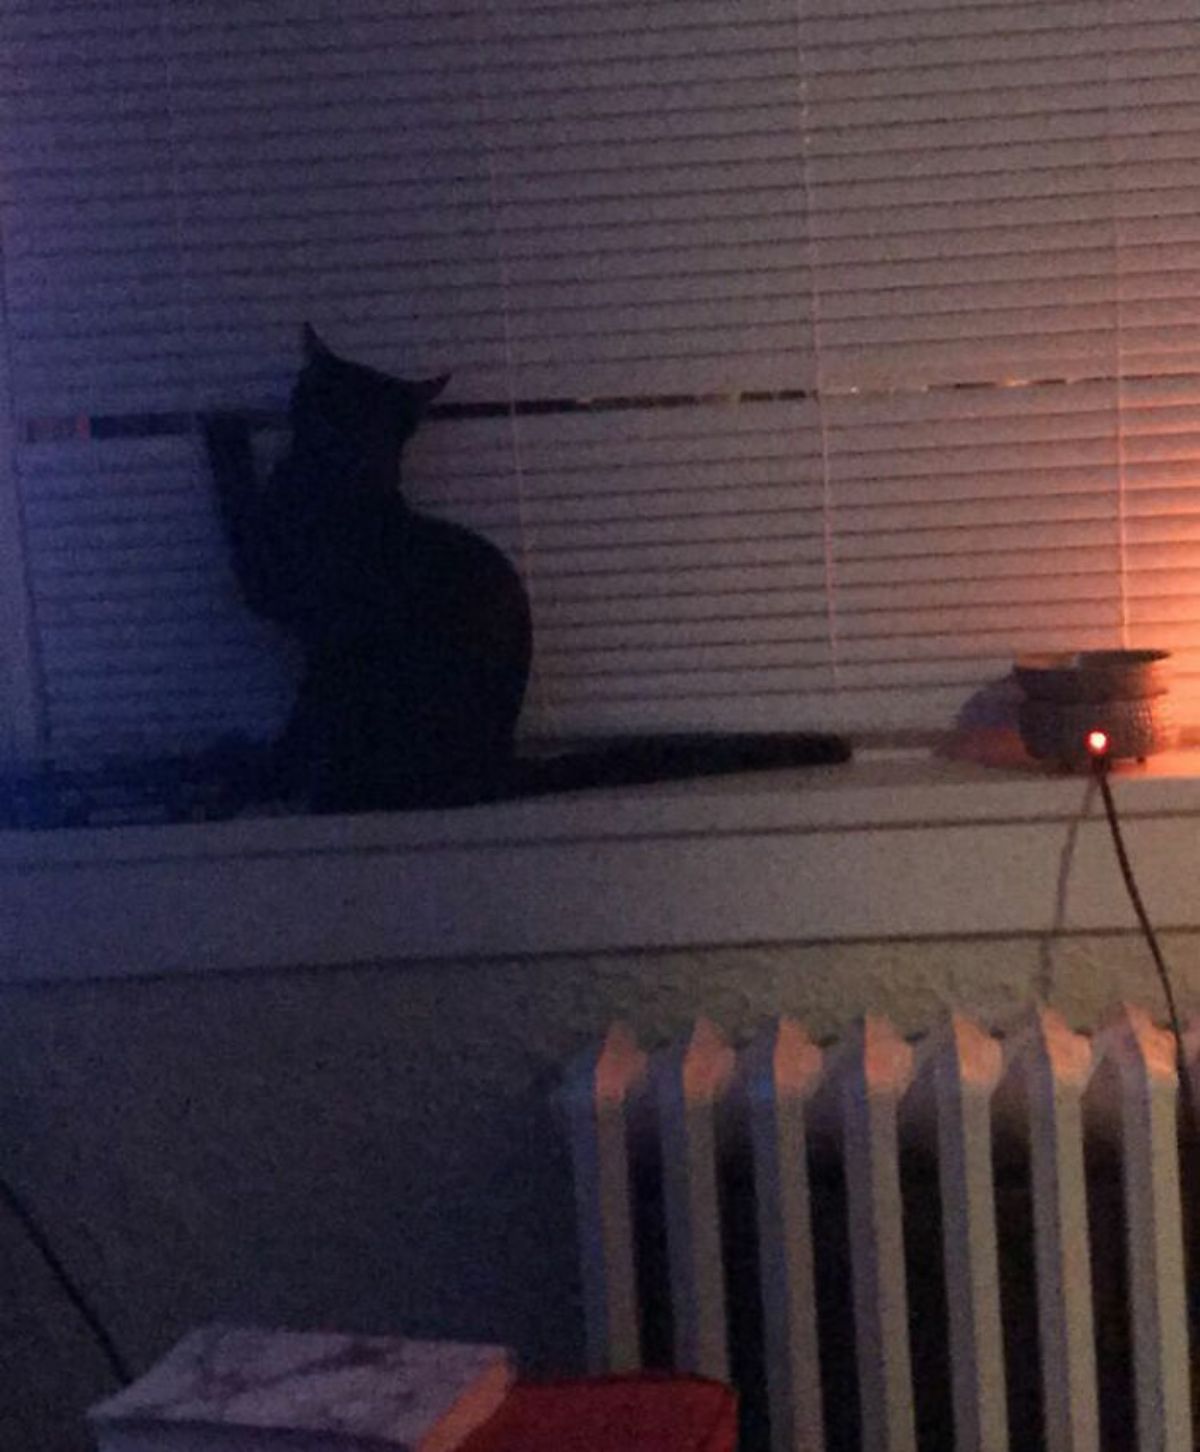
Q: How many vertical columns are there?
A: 7